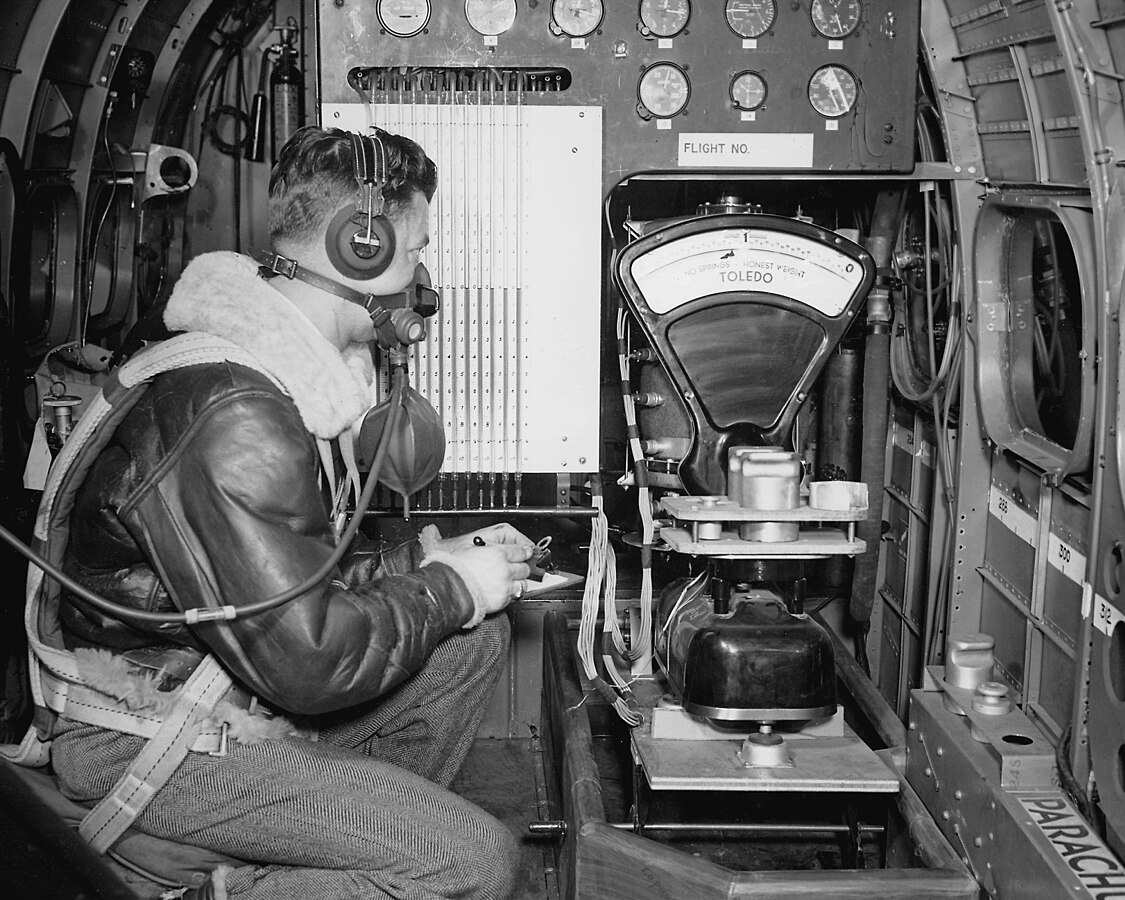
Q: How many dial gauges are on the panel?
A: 9